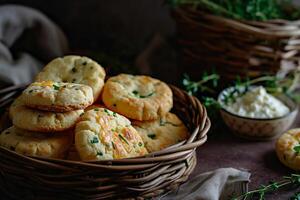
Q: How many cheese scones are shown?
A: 8